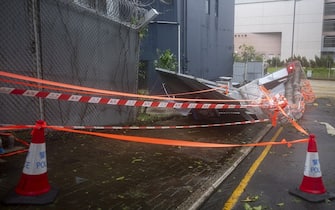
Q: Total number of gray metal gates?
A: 1